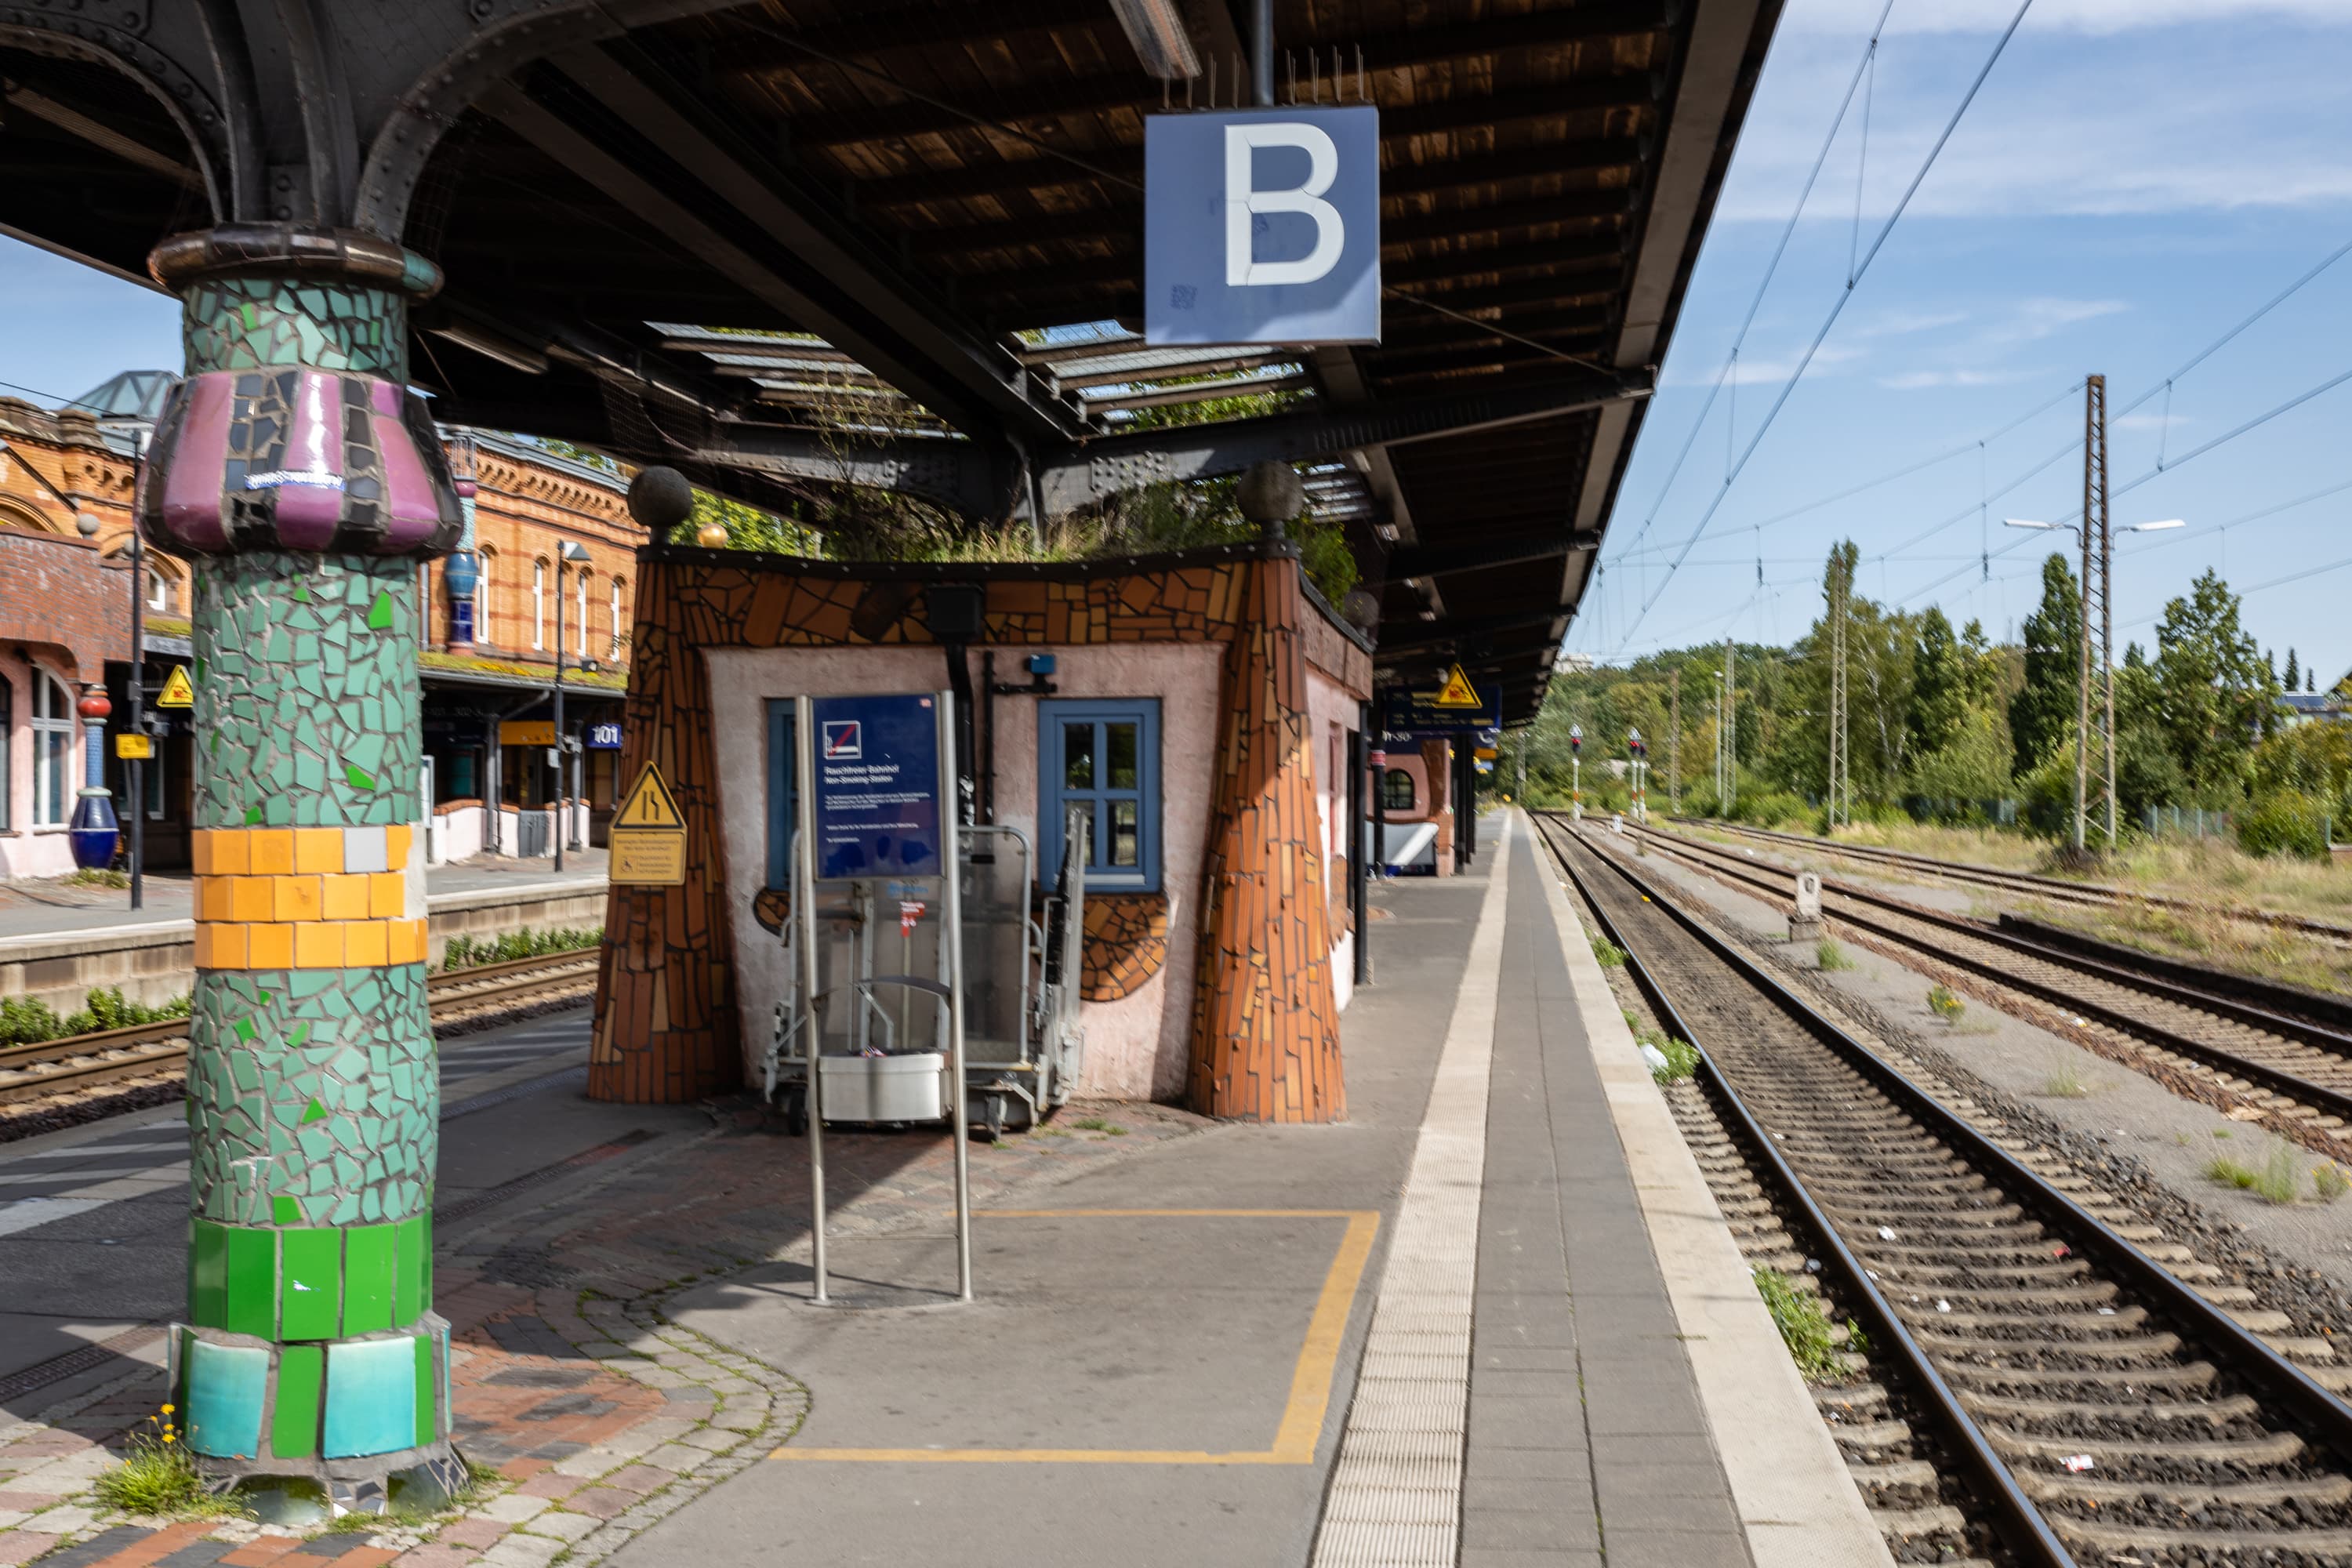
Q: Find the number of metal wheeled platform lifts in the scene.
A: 1